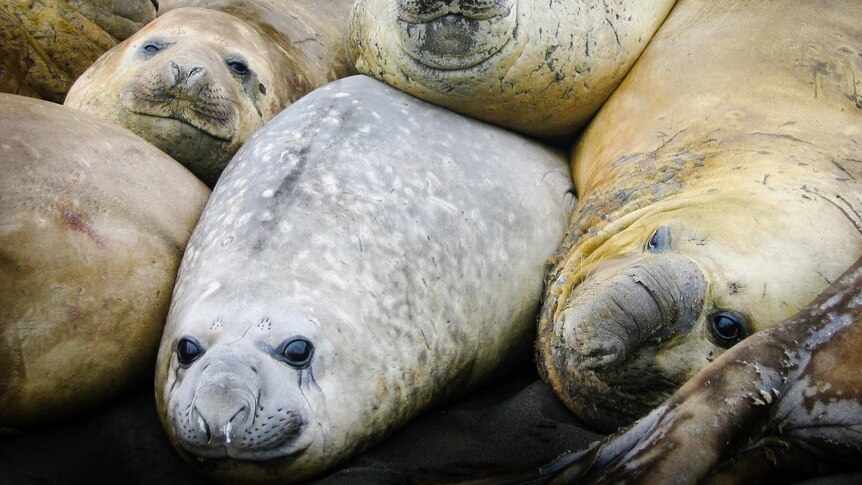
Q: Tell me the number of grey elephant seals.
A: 1